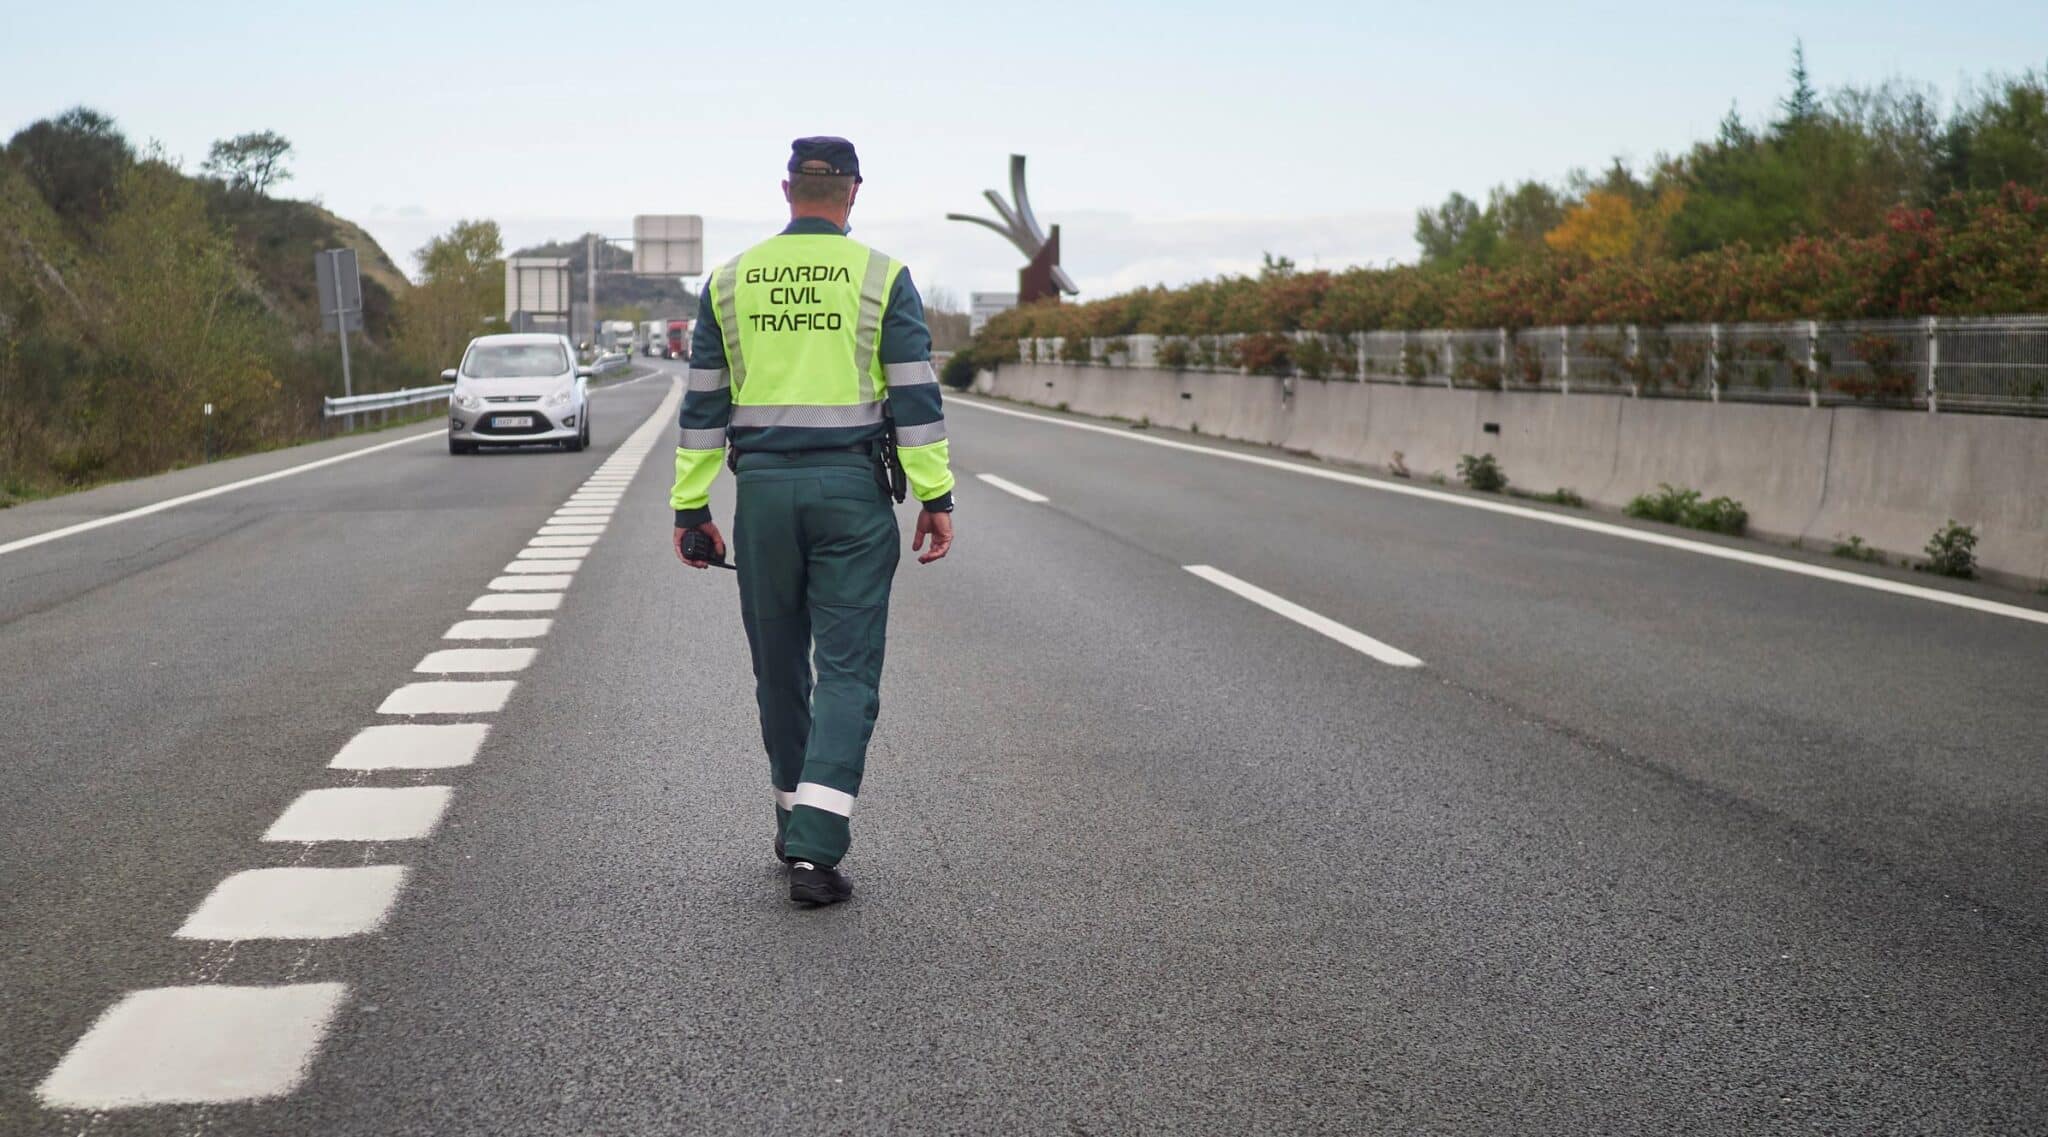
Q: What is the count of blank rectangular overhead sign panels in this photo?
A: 2